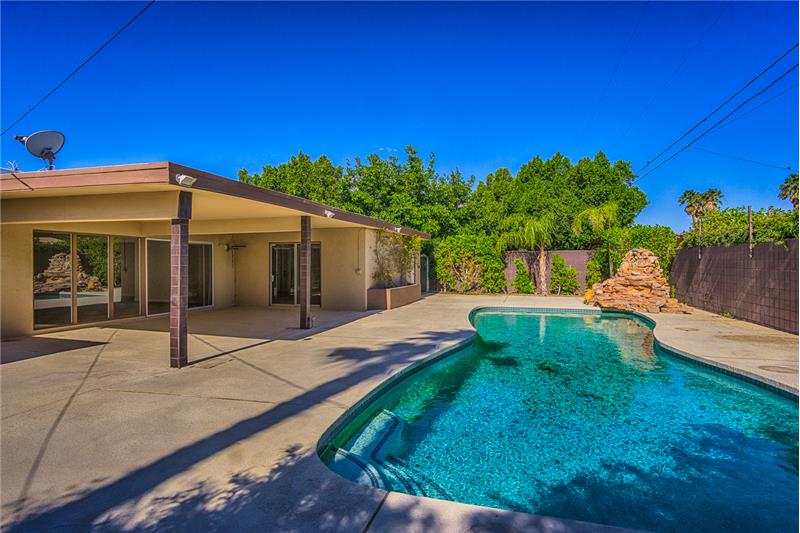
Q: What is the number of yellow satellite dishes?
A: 0